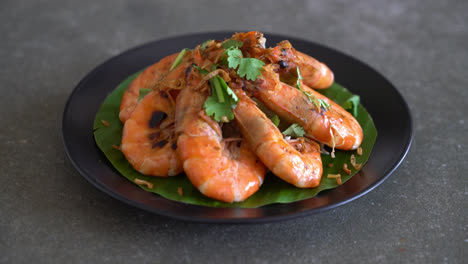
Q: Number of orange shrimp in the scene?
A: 6